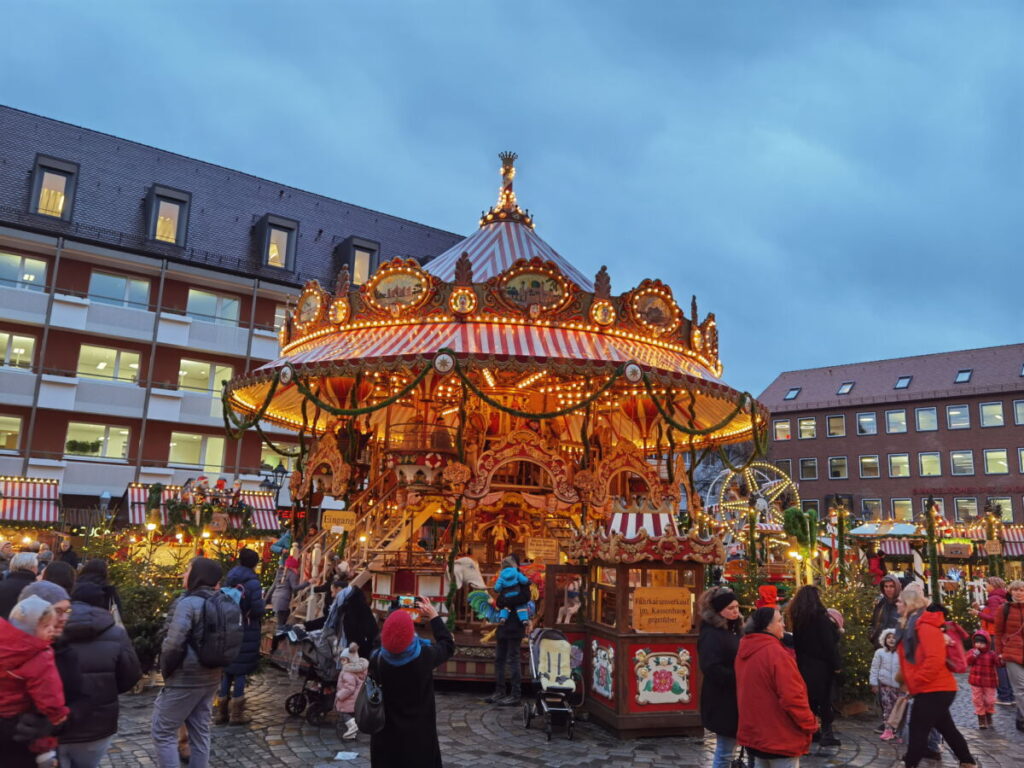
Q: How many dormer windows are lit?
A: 4